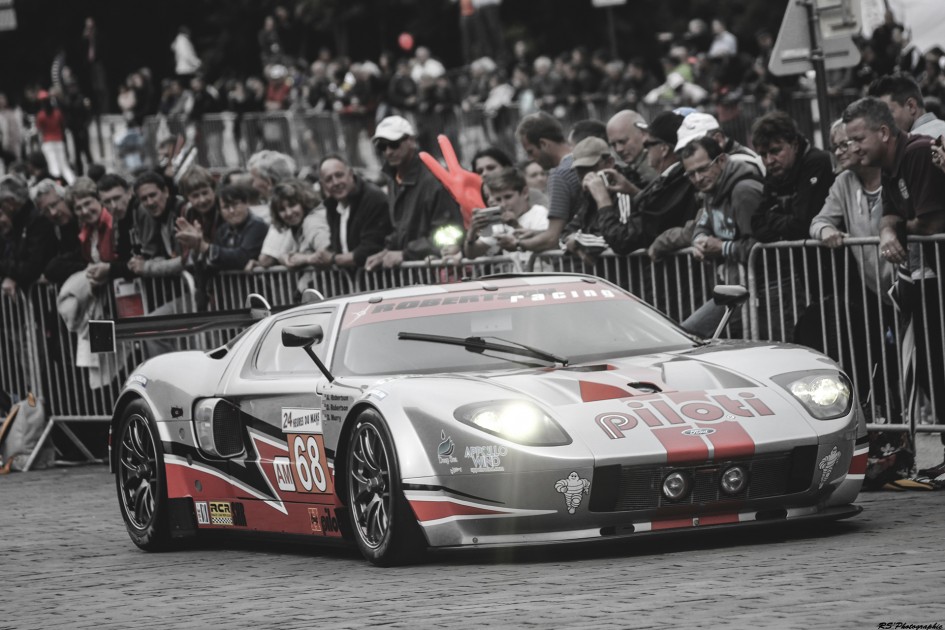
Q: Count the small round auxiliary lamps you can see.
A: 2